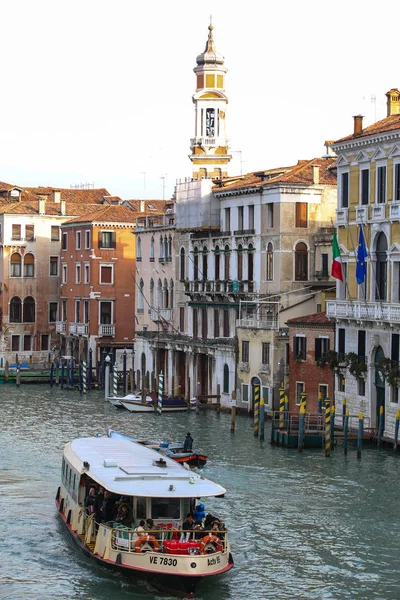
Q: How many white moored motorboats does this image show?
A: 2